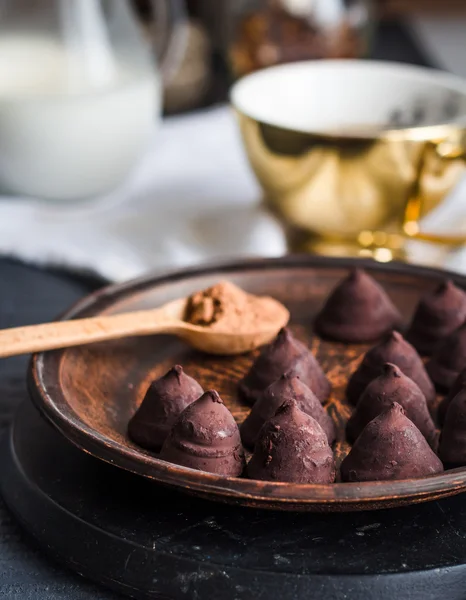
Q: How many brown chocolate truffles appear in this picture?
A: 13